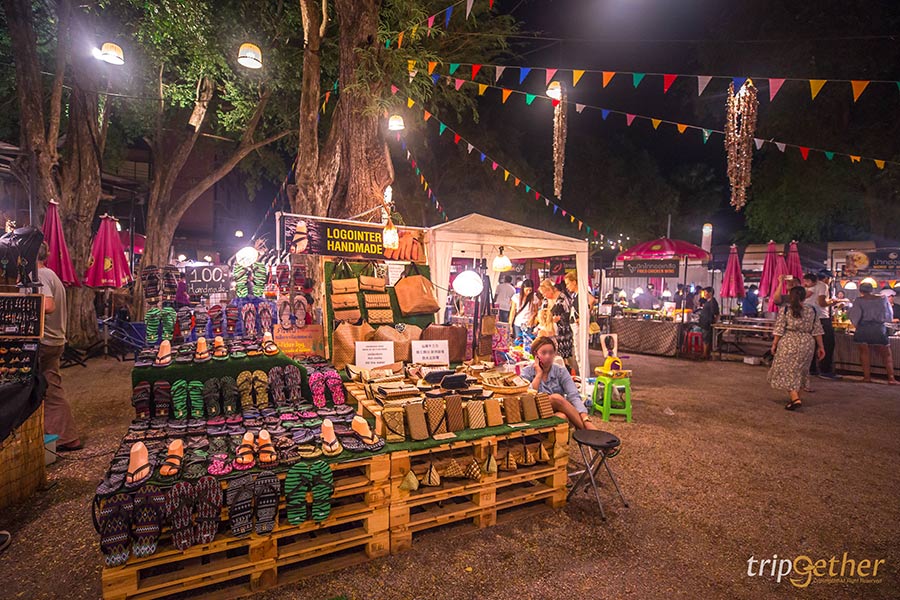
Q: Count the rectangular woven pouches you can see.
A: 9